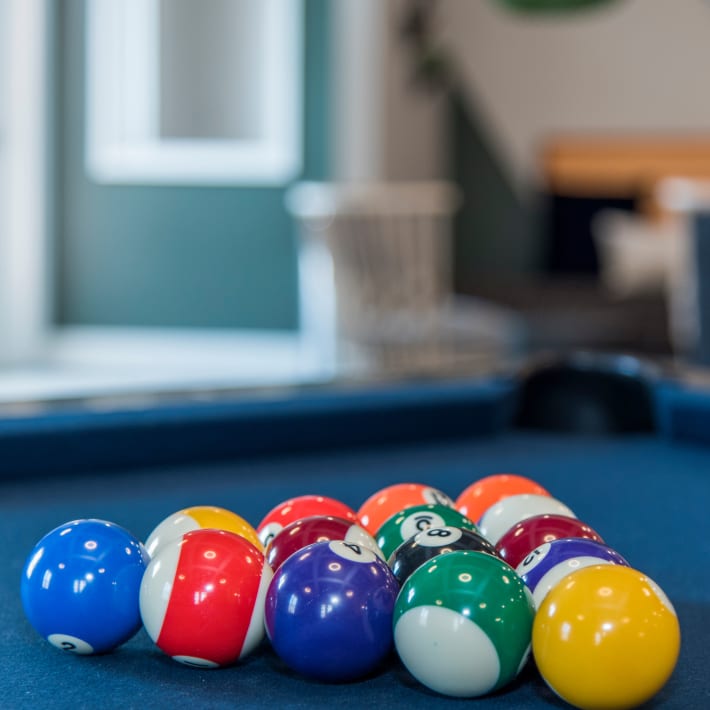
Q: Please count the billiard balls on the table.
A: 15